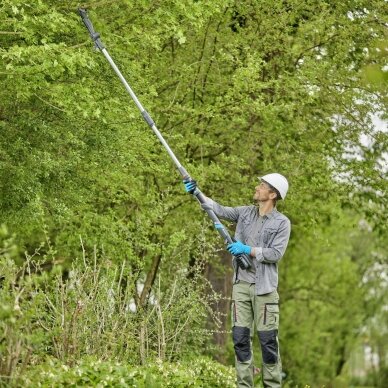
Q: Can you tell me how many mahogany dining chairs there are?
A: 0